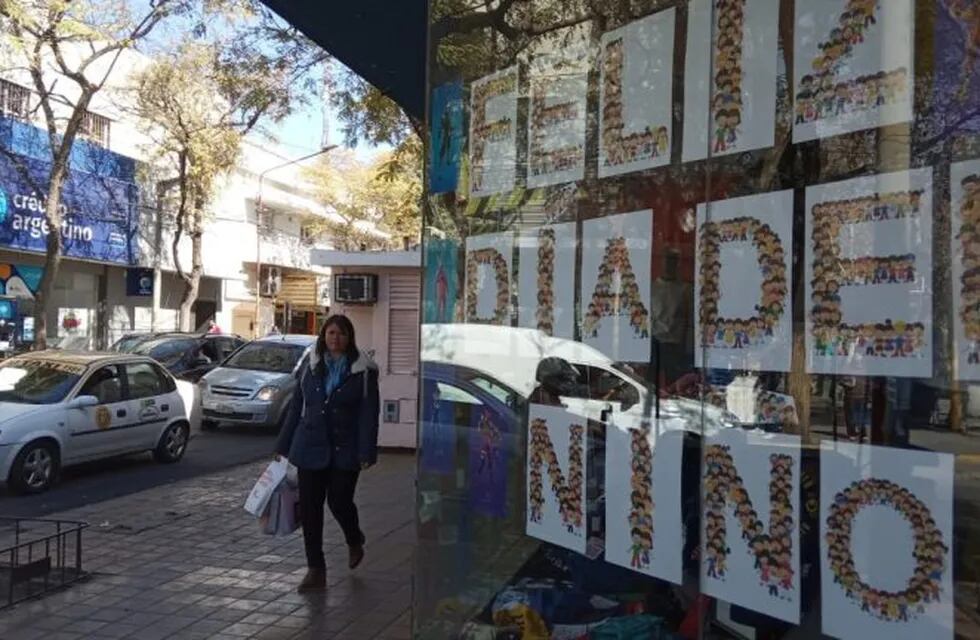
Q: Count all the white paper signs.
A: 15